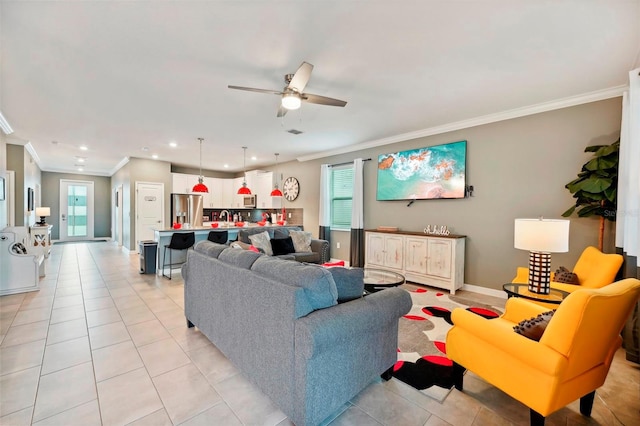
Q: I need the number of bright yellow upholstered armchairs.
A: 2